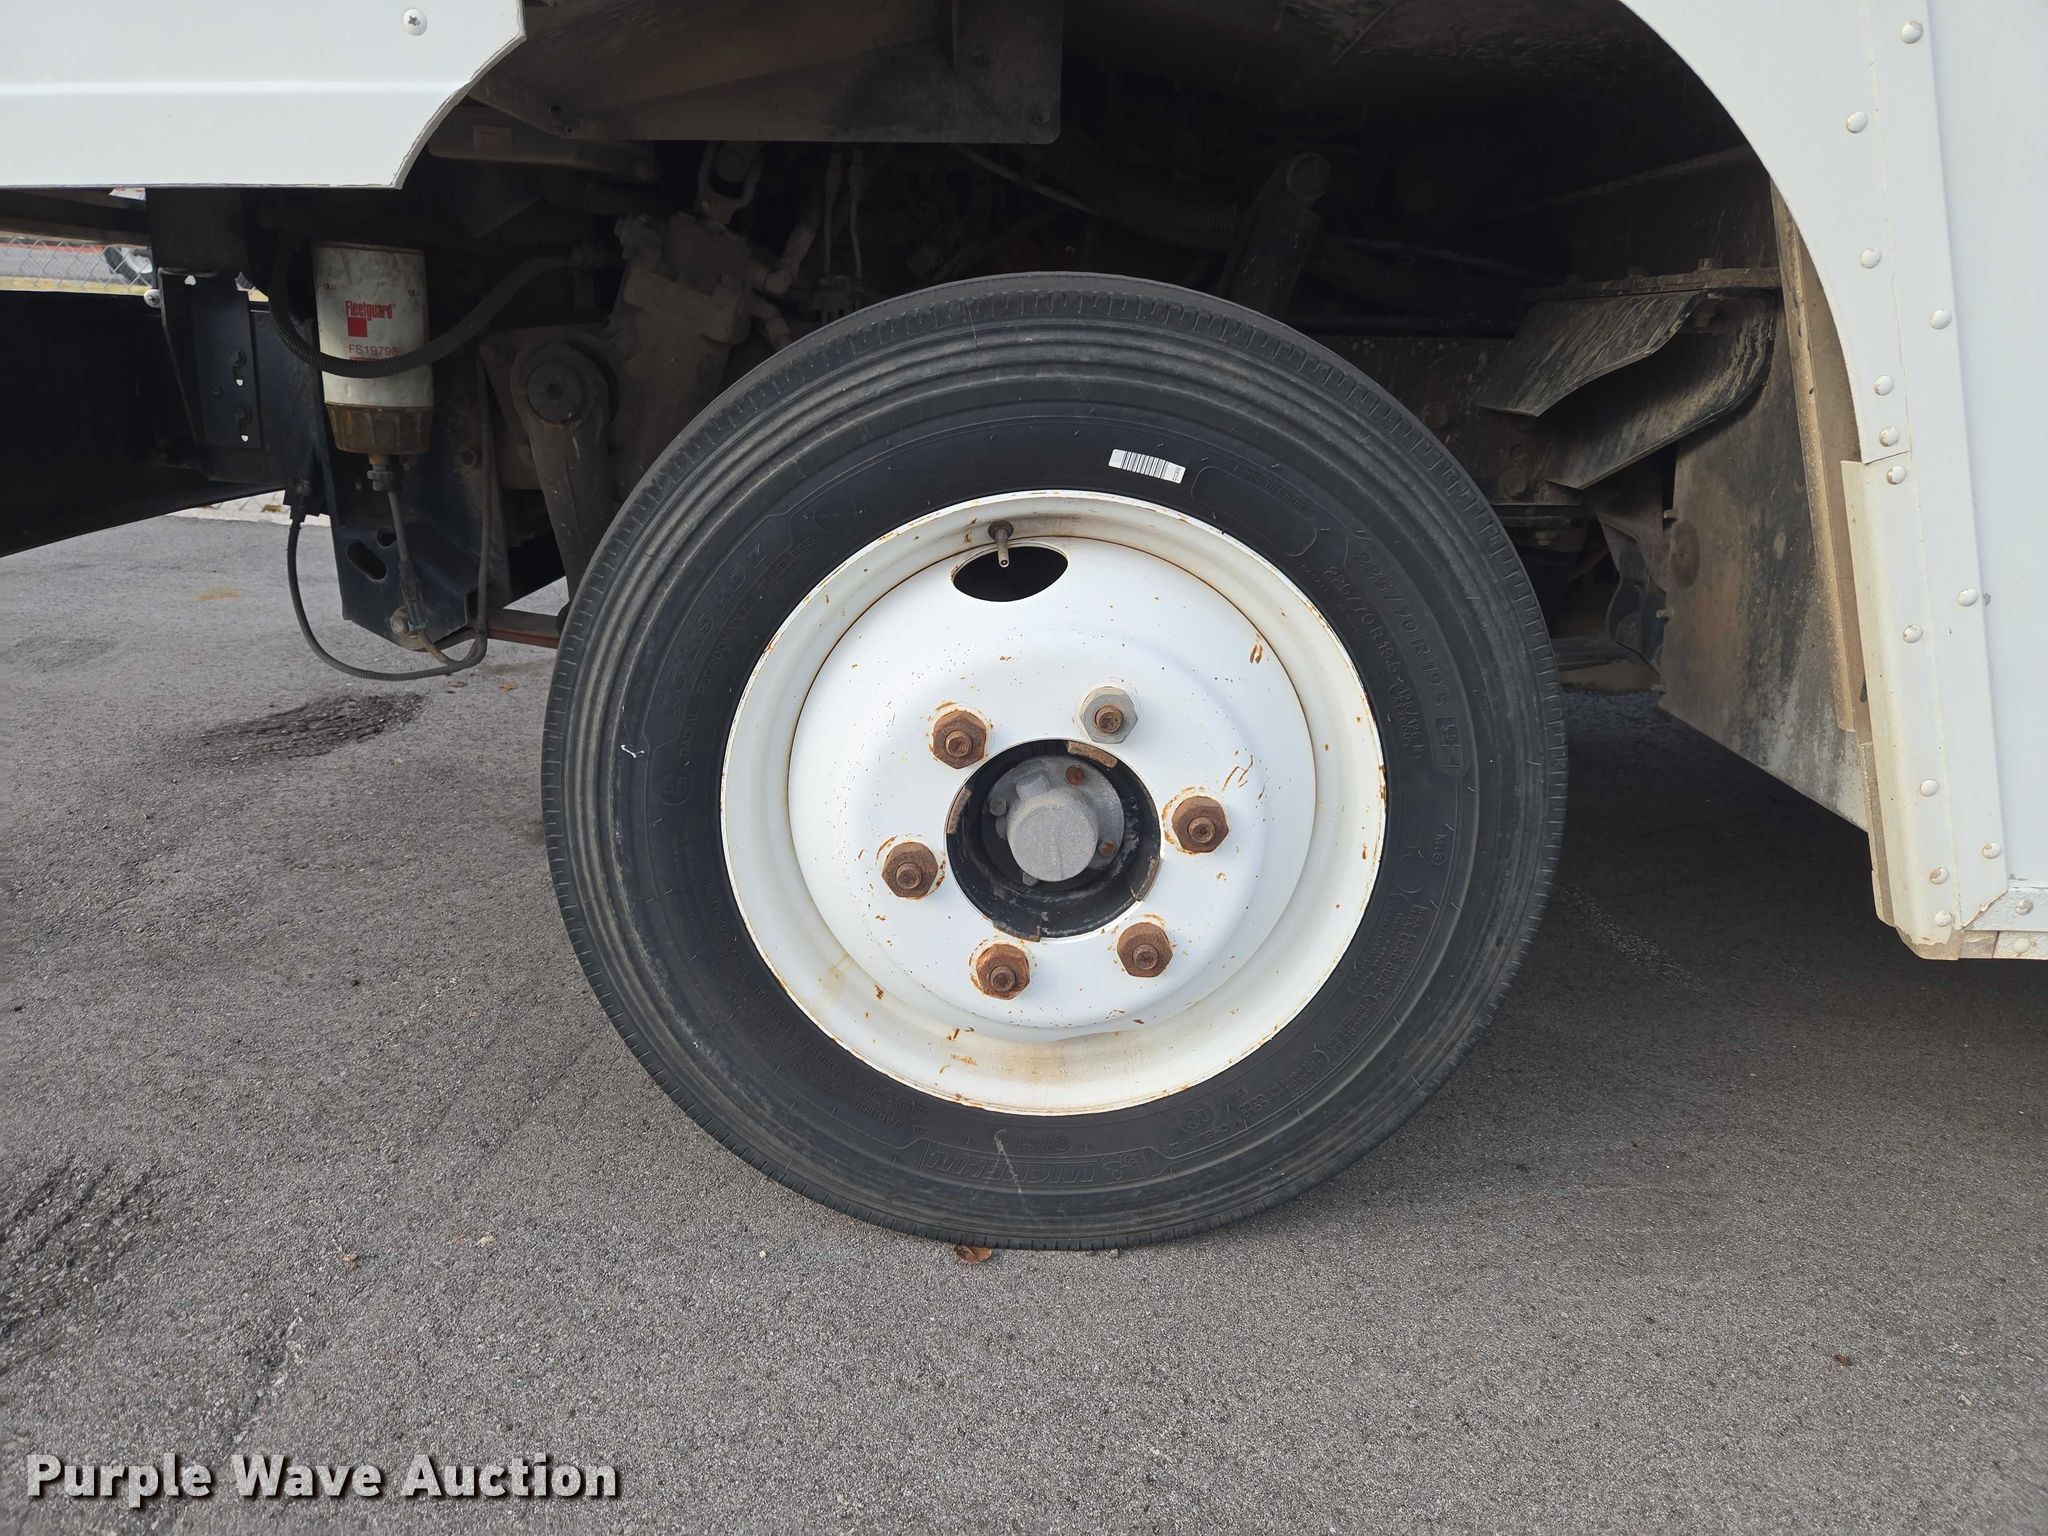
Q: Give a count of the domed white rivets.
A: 15